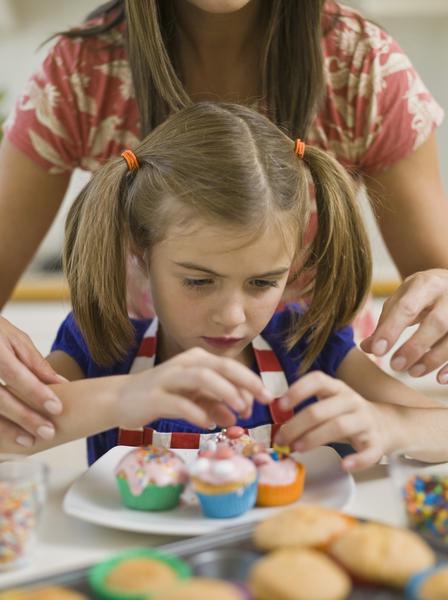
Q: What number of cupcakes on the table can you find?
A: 11